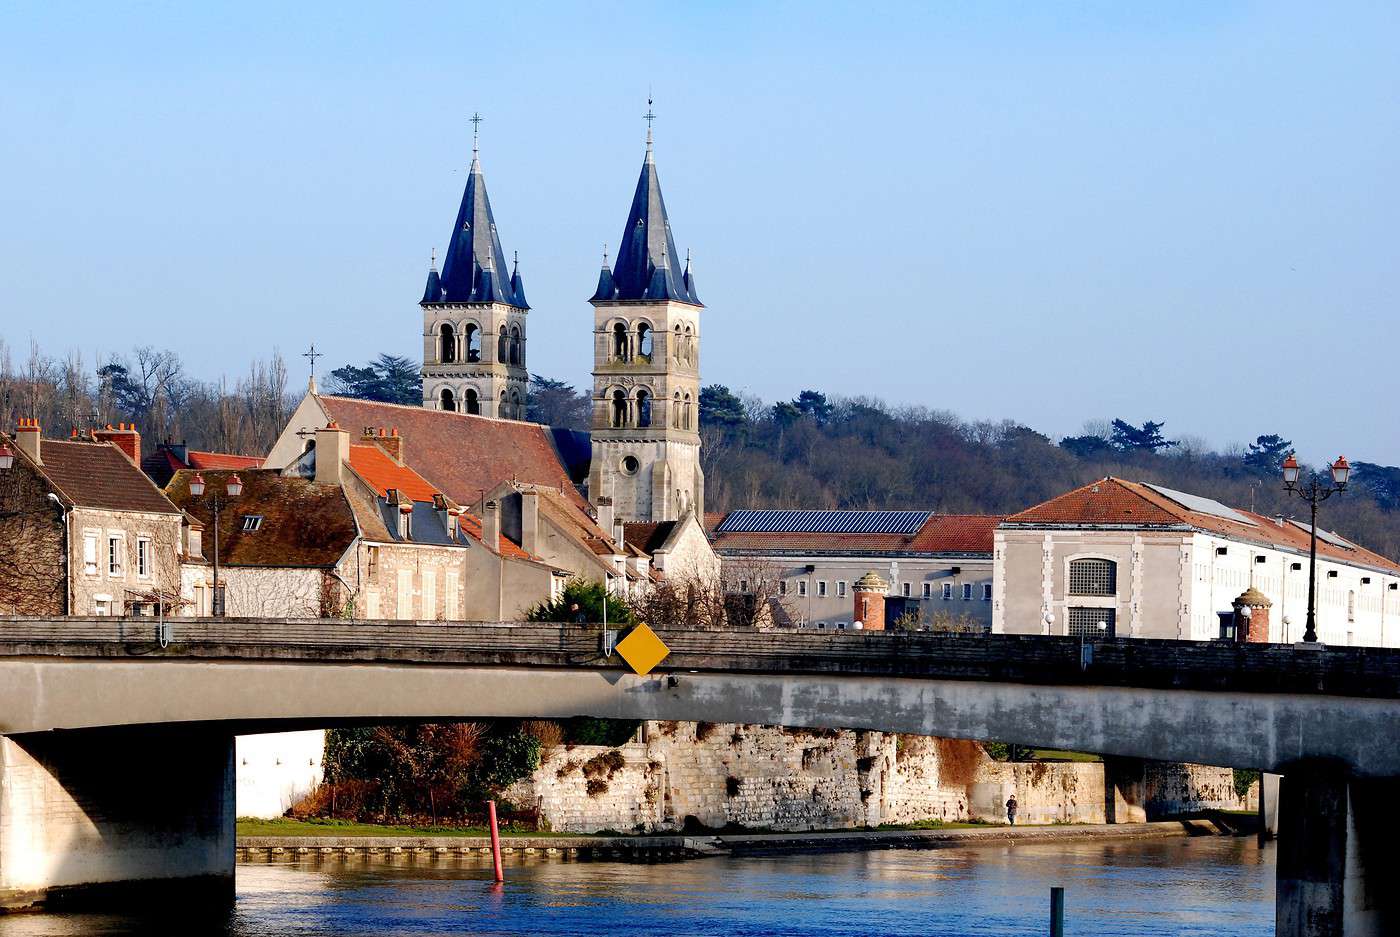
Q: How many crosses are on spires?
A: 2